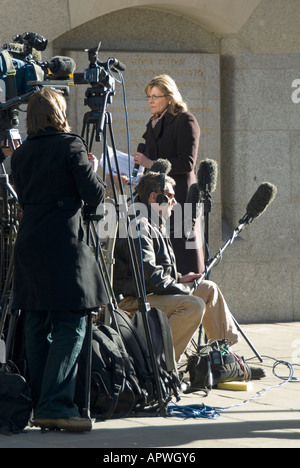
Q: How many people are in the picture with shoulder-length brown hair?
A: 1